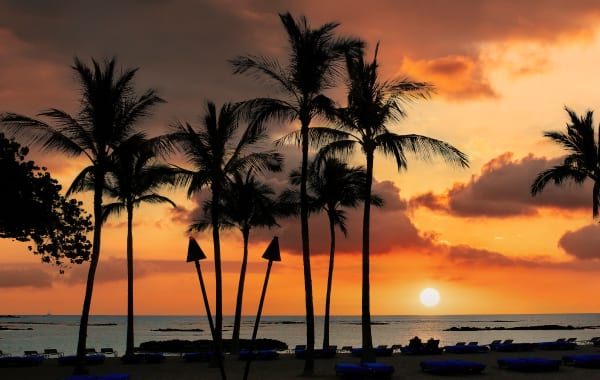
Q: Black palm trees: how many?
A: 8